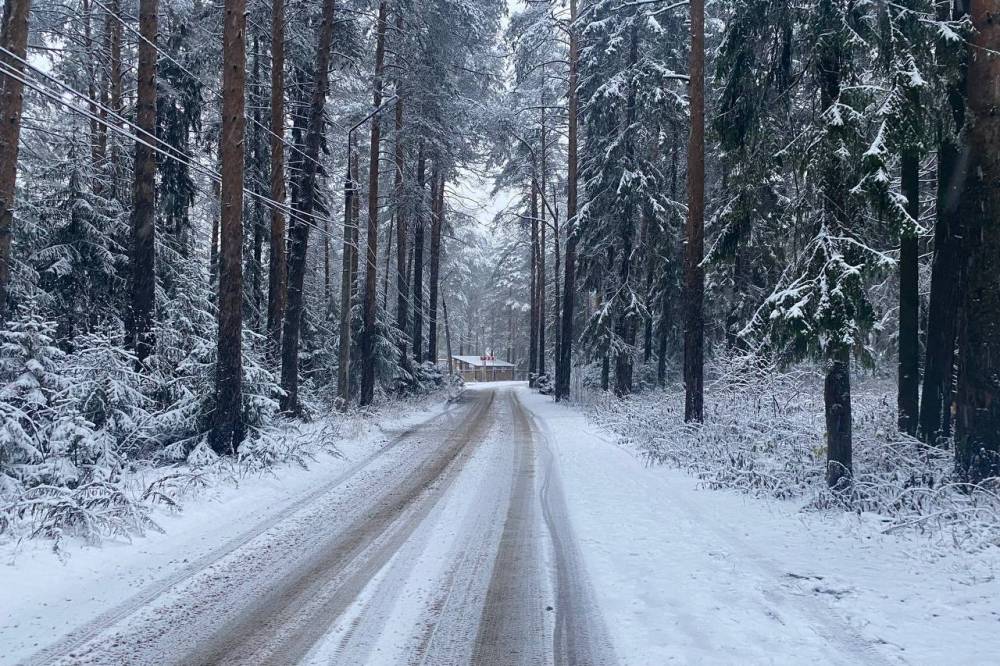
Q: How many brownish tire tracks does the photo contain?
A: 2